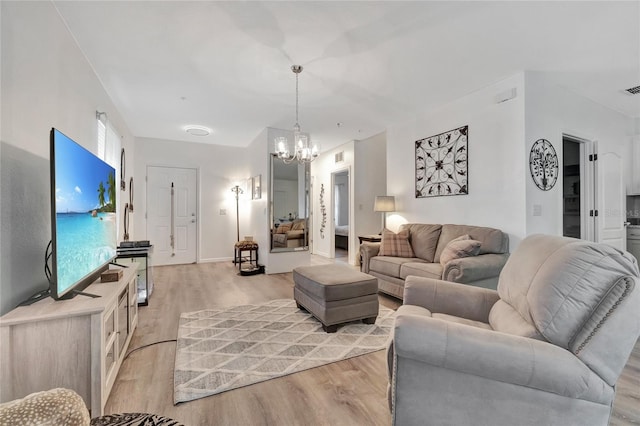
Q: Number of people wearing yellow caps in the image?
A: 0